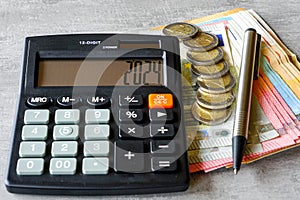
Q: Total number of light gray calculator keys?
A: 12